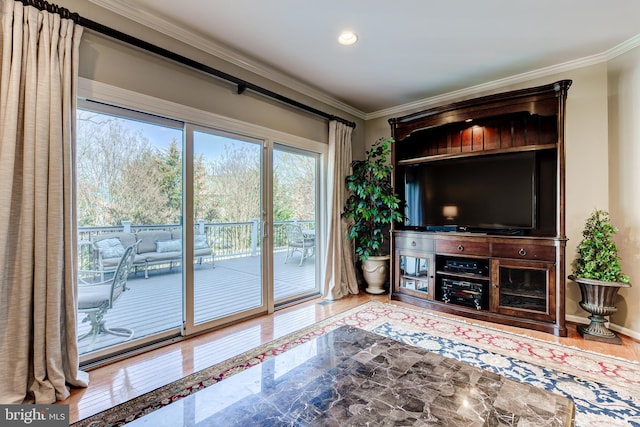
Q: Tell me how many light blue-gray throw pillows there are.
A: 3